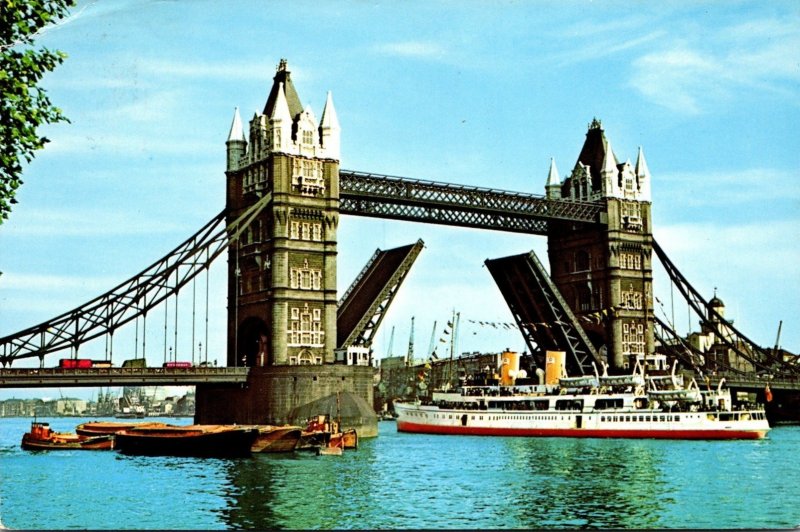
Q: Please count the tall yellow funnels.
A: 2